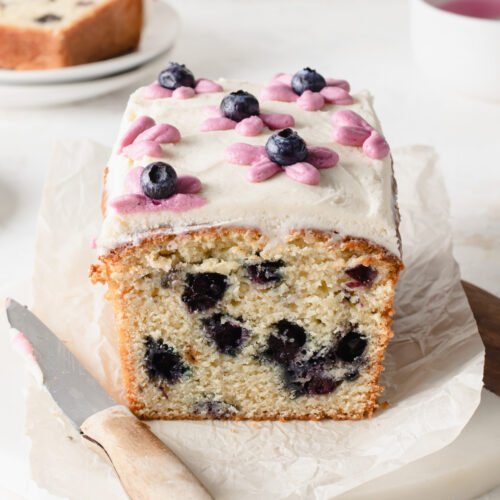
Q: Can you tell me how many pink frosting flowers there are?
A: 7